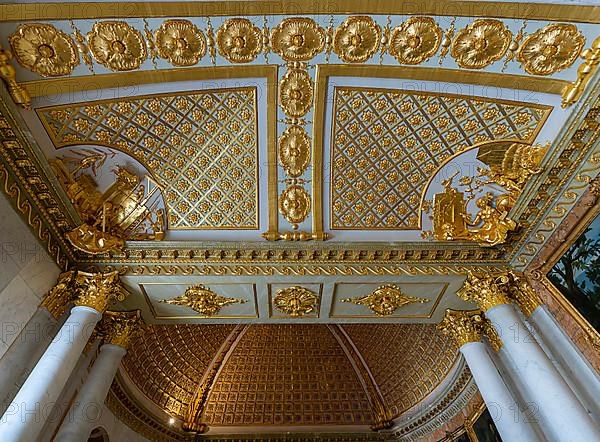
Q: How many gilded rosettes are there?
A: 12